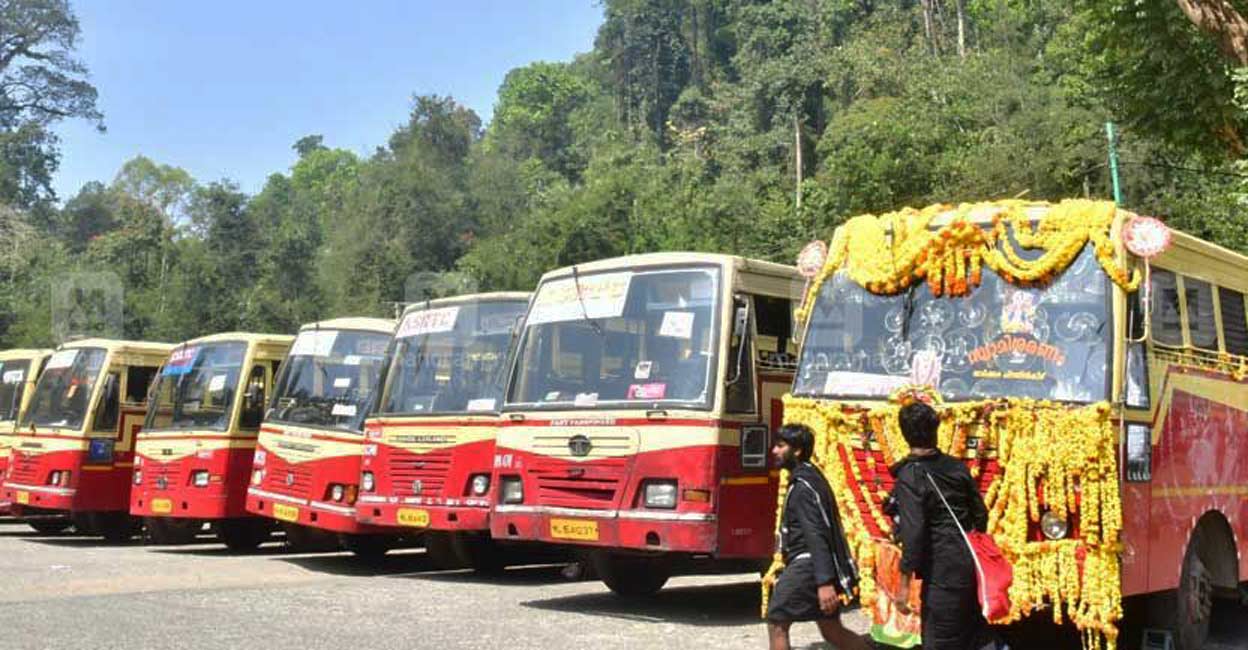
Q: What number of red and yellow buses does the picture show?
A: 7